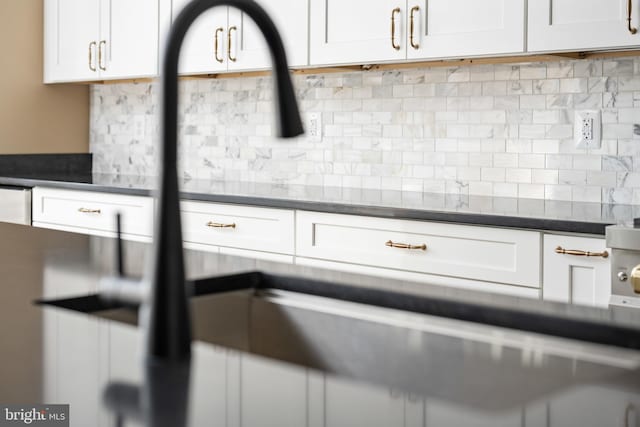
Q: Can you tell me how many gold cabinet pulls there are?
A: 11